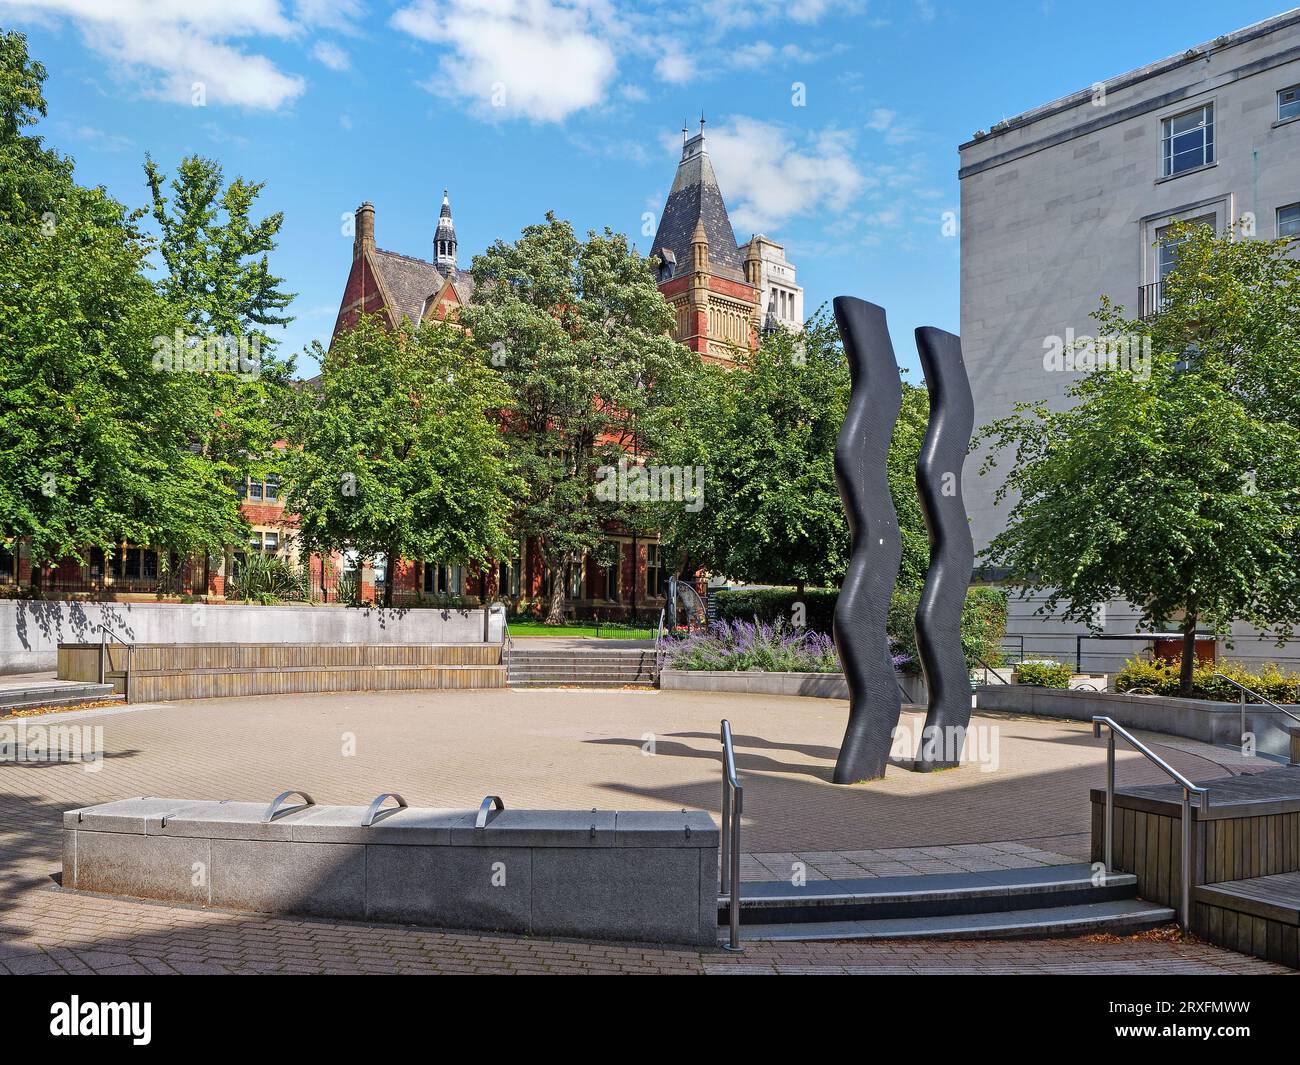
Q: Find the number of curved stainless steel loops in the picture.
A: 3